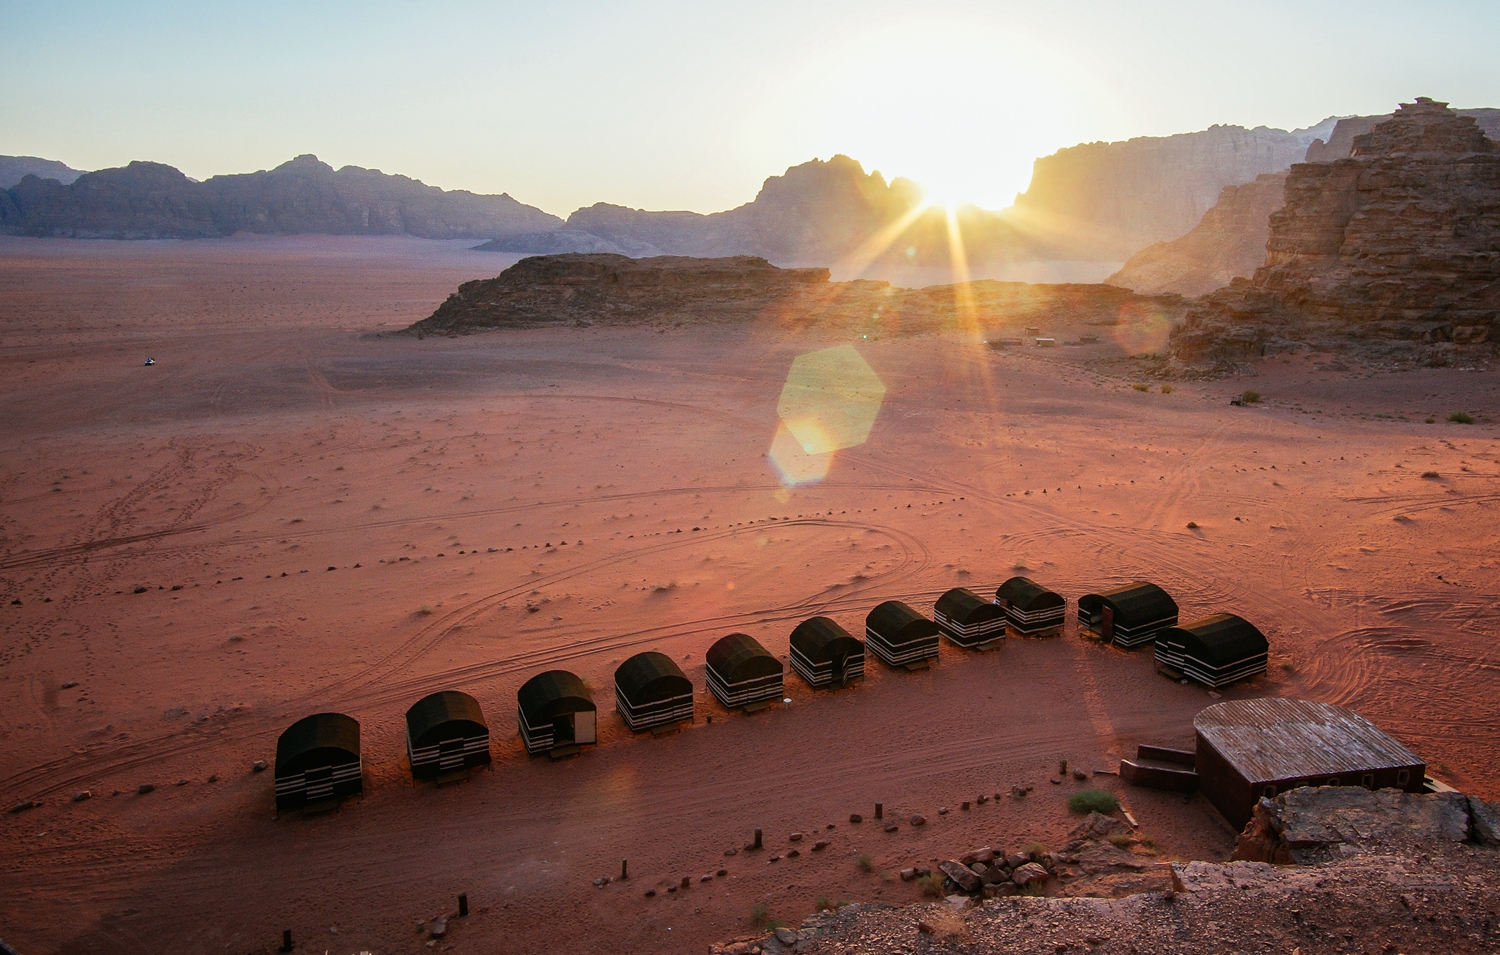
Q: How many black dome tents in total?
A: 11